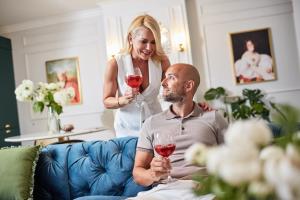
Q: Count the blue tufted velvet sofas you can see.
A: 1